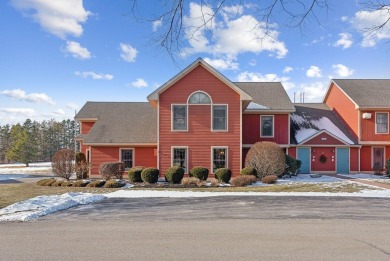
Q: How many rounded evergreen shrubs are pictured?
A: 6